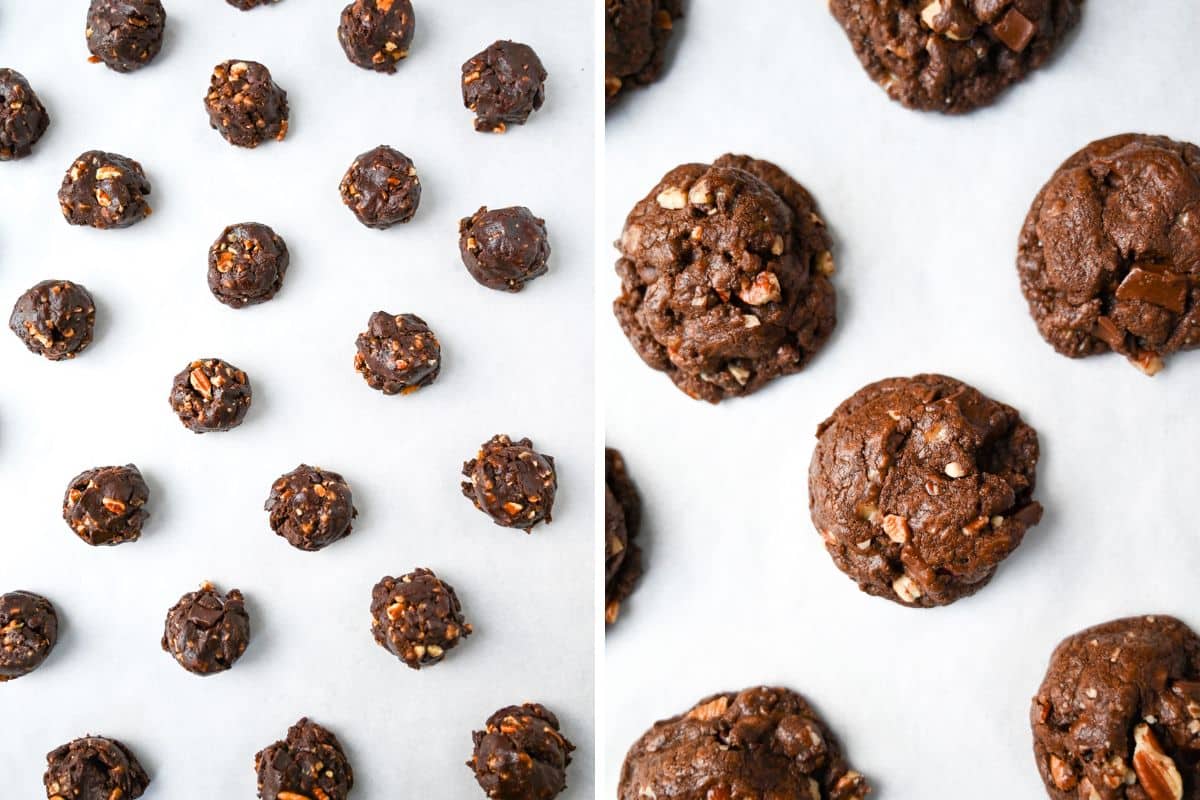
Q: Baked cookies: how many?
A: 8